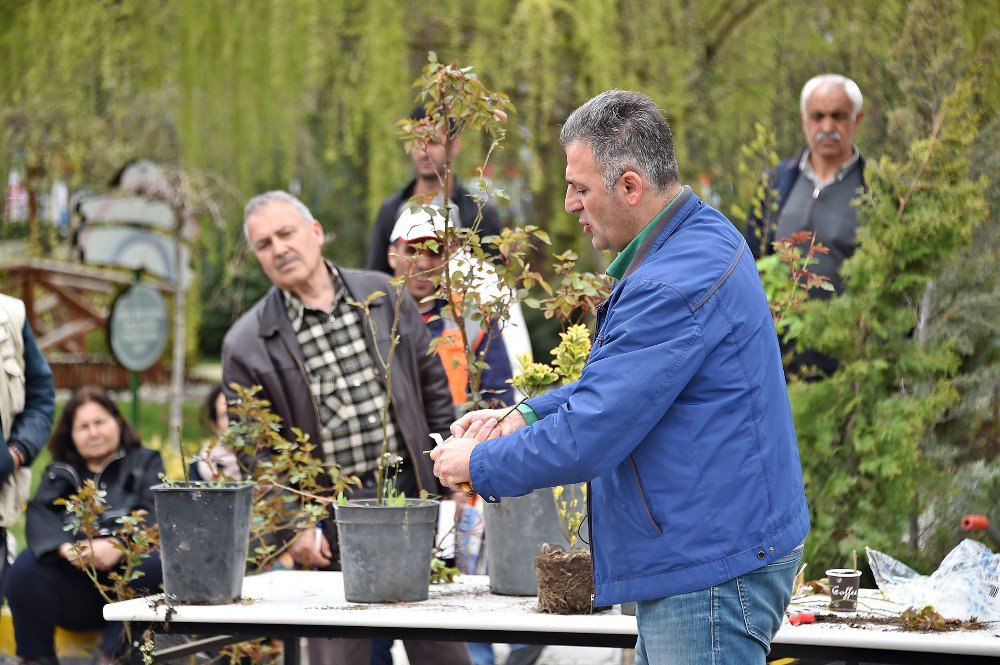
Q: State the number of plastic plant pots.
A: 3